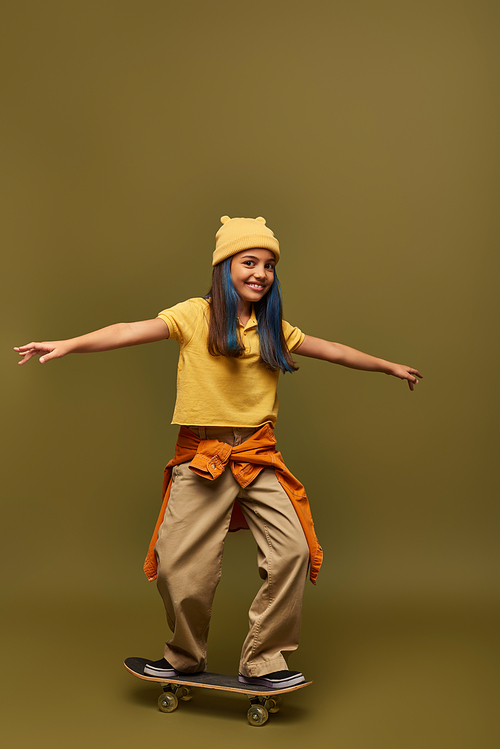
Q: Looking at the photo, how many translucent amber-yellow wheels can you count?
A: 4